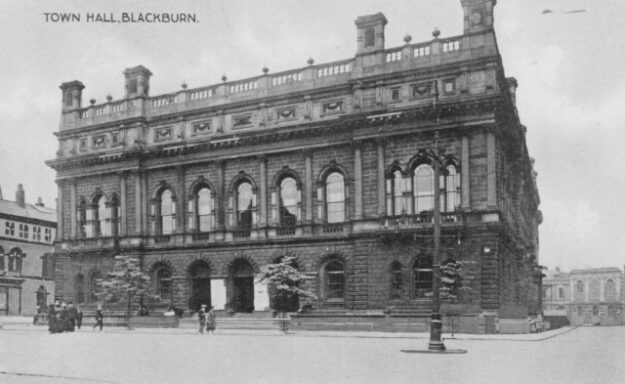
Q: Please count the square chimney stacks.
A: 4